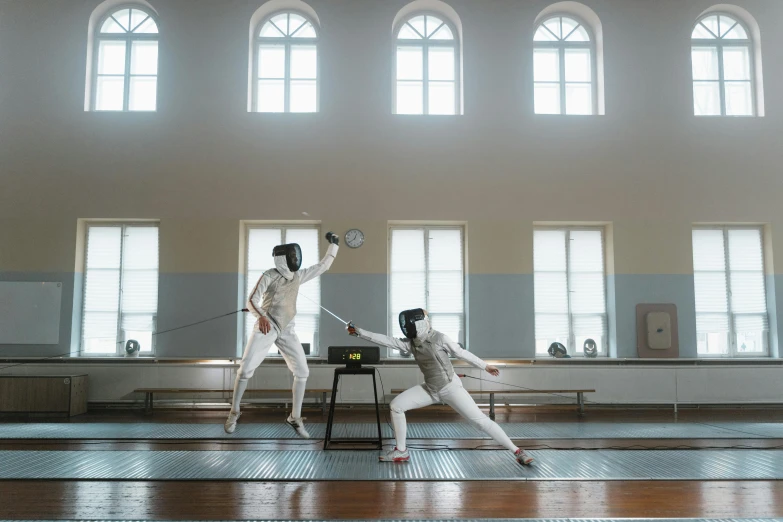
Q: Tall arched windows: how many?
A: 5